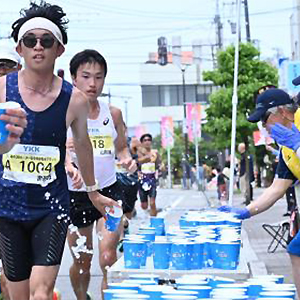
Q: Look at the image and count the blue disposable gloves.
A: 2